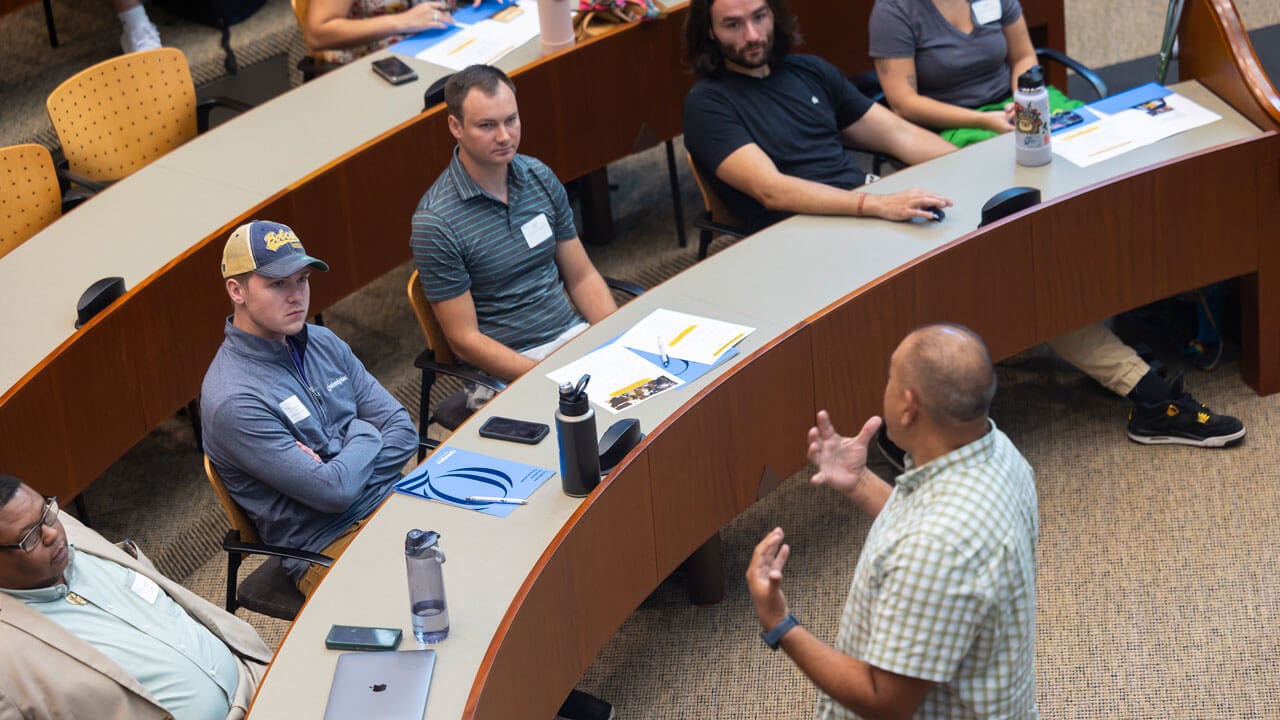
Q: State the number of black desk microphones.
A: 4